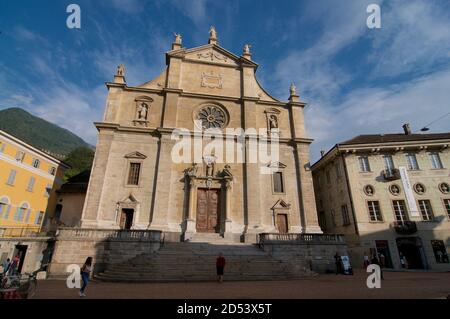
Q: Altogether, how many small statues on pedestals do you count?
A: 5